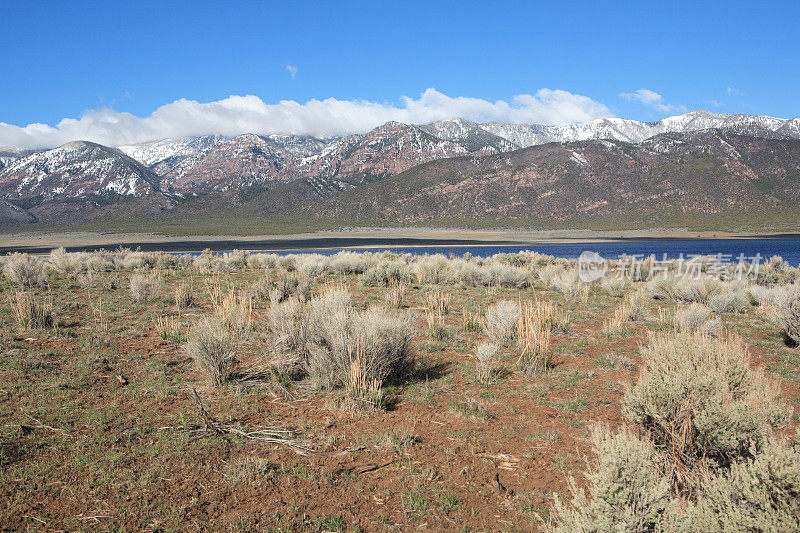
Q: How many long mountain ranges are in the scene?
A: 1